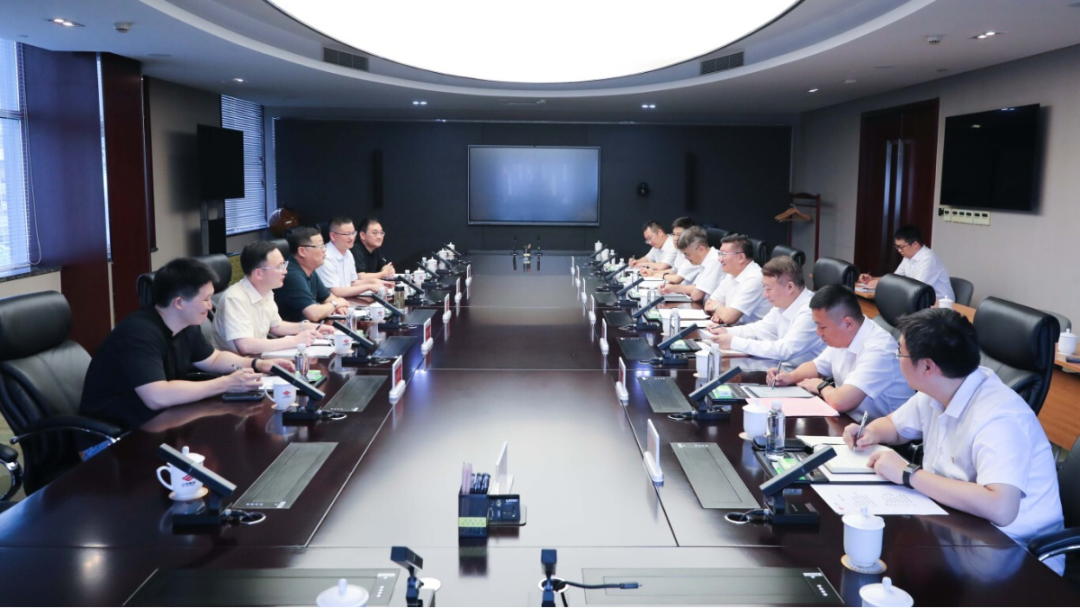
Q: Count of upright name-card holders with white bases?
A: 12